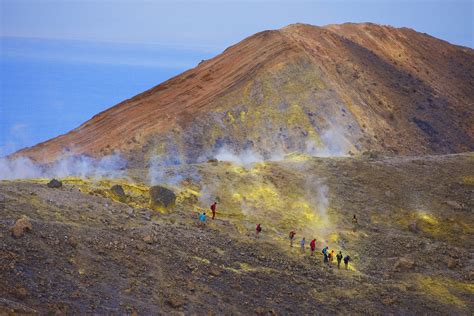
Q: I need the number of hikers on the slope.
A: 11